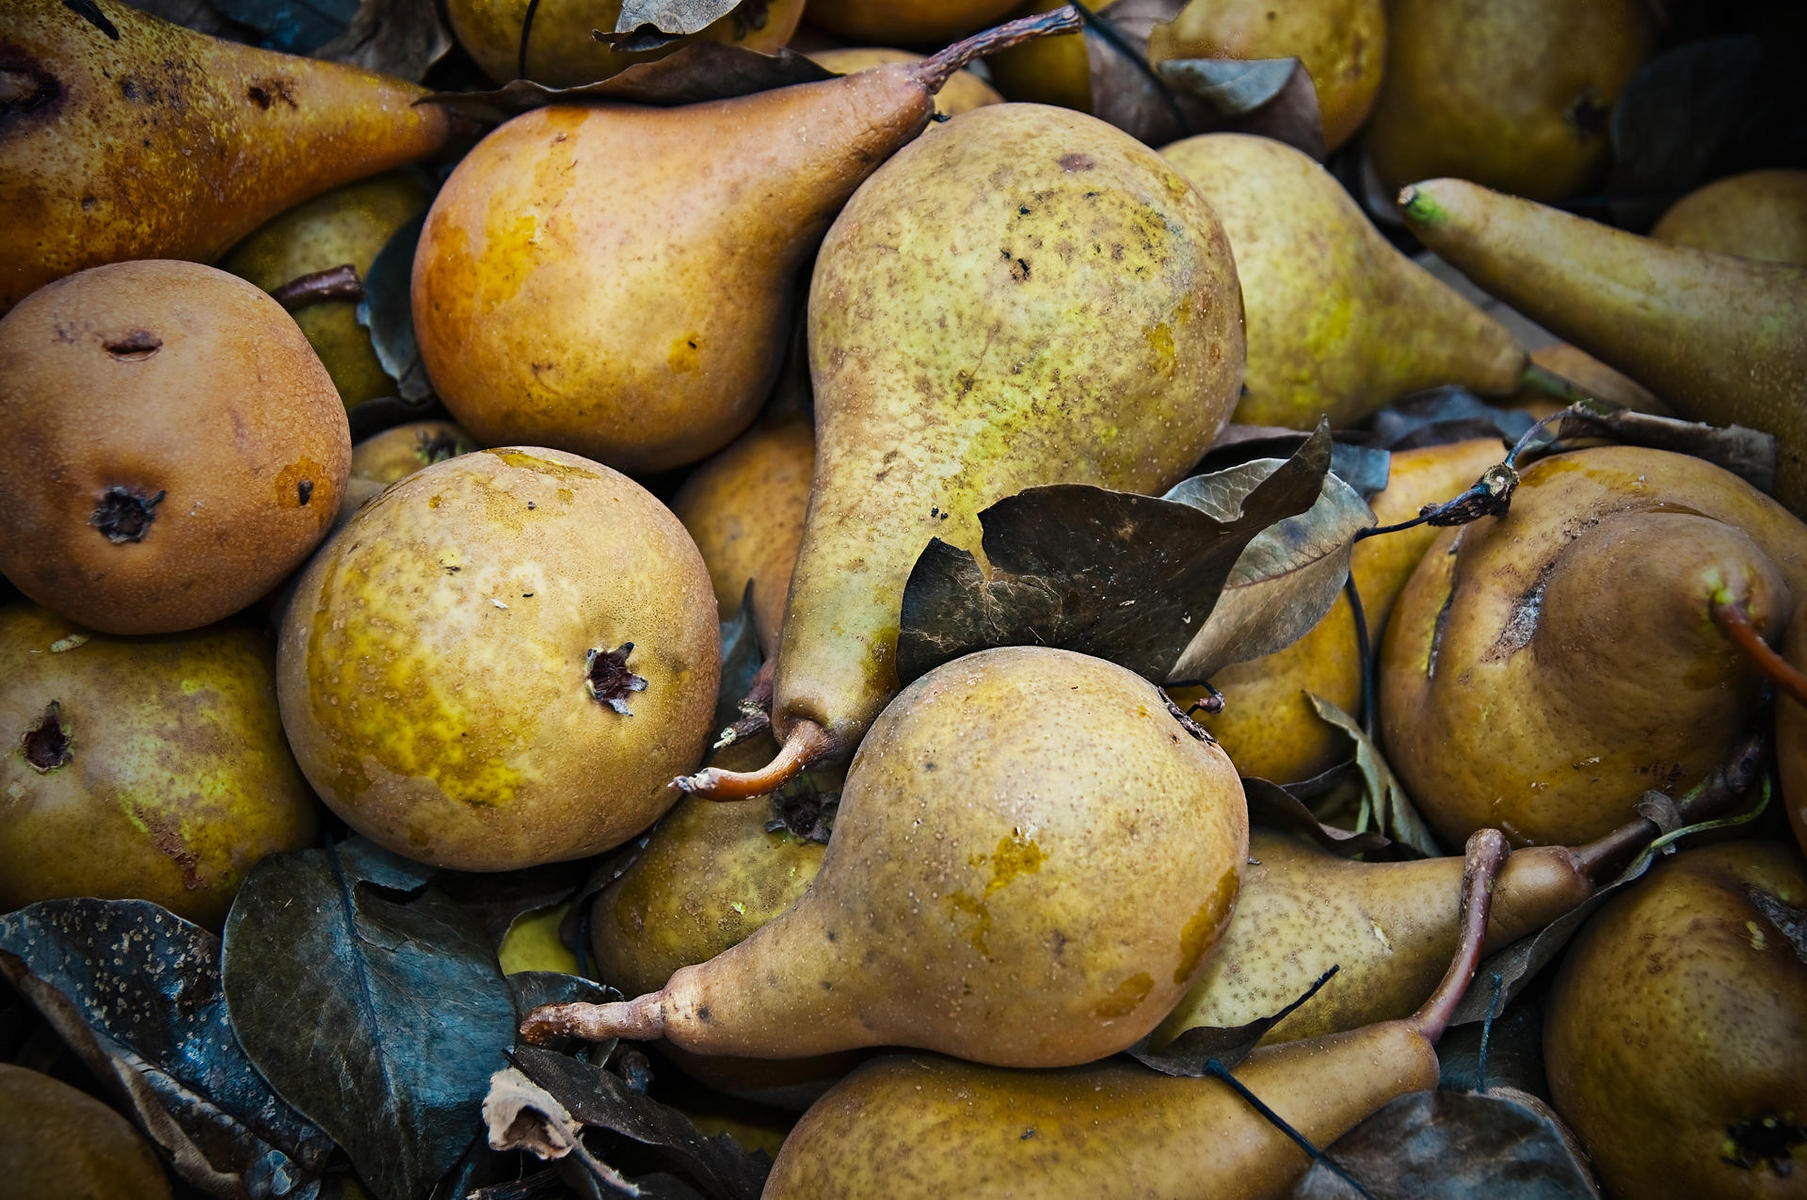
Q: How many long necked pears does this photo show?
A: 8